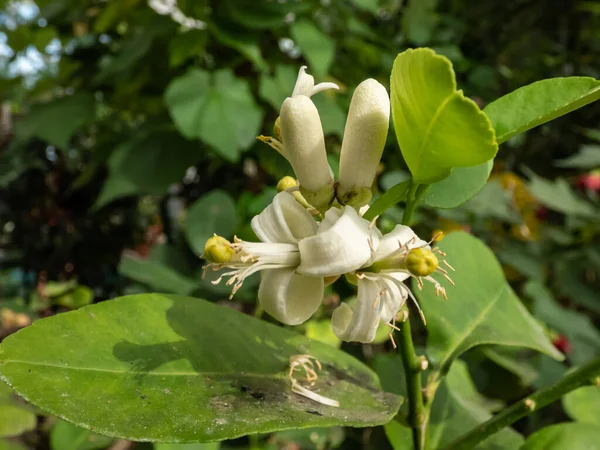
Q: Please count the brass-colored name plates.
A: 0